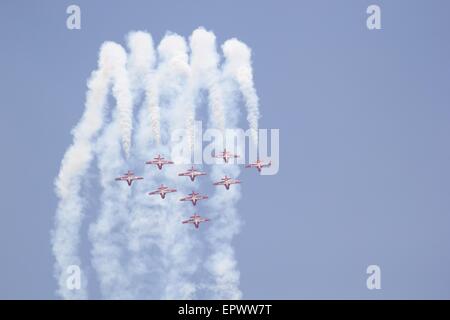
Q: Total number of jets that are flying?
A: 9